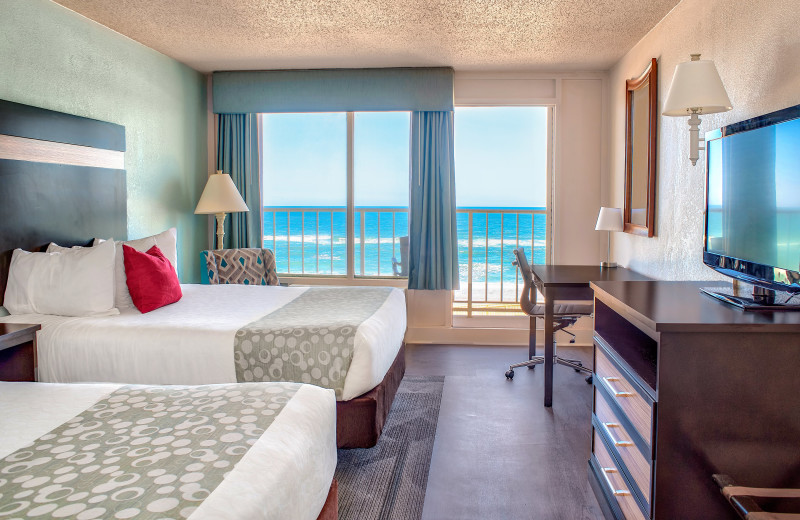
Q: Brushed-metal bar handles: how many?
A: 3